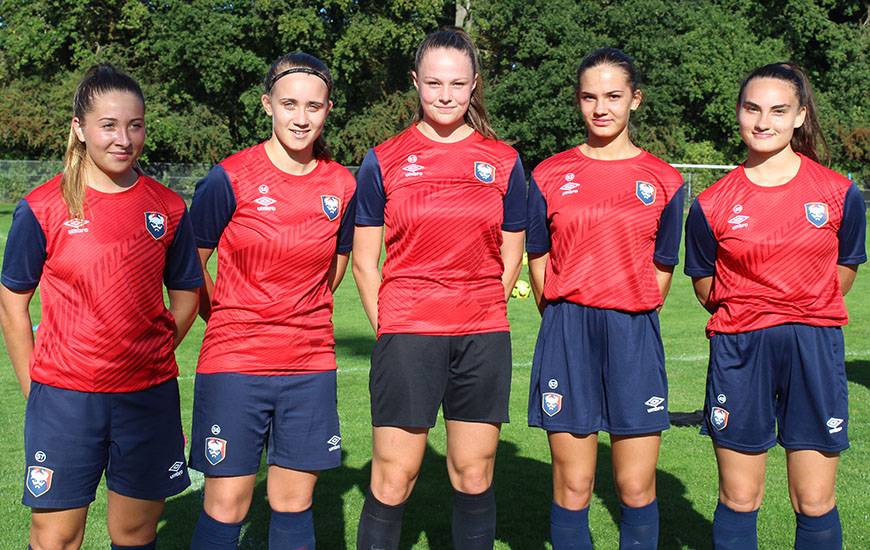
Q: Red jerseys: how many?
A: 5